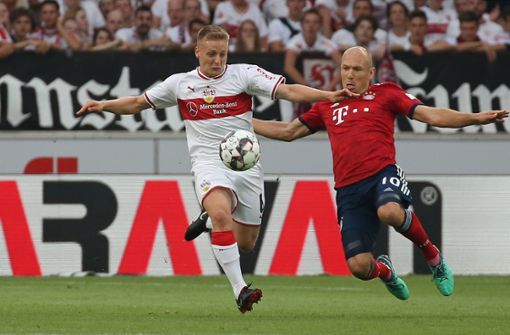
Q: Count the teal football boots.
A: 2